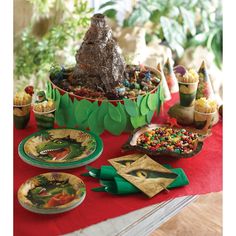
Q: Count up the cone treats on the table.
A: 4